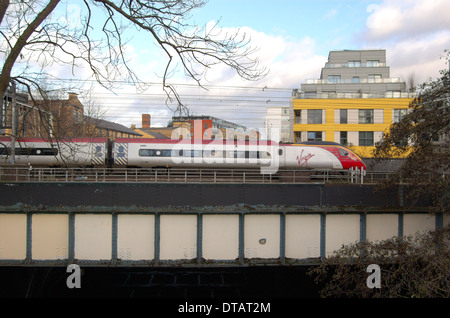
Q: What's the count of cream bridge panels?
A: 11